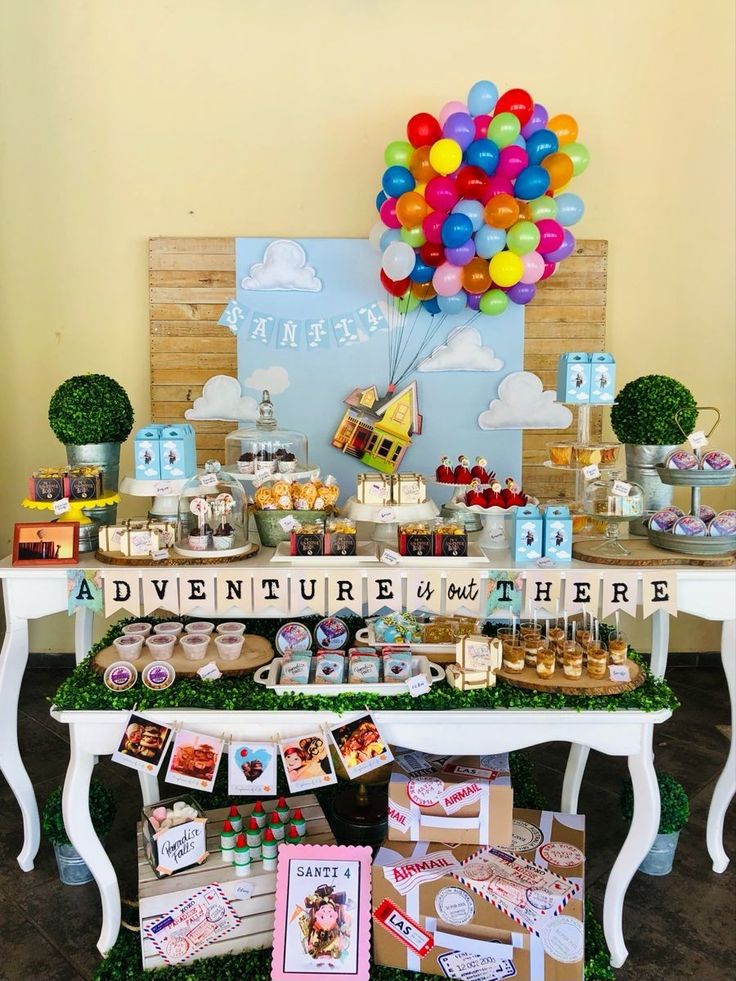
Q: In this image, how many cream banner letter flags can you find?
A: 14